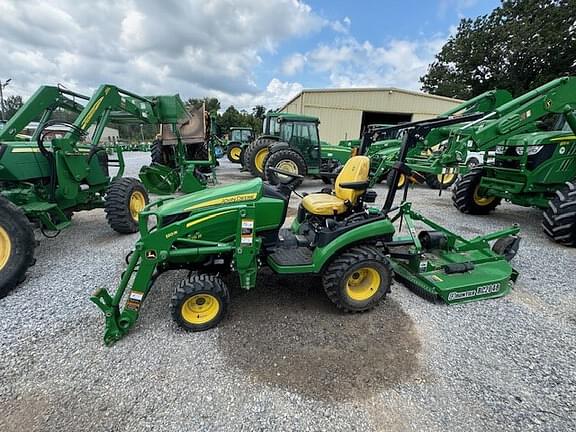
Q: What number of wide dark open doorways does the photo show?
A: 1